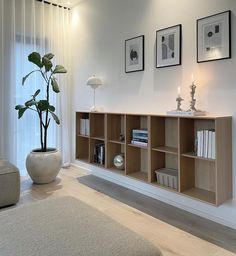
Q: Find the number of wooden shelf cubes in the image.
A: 12